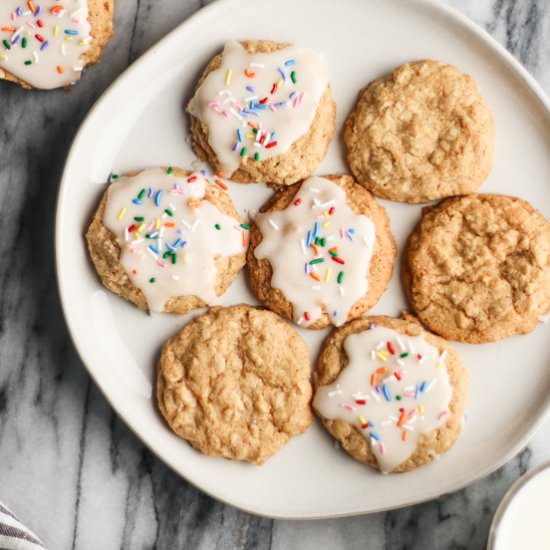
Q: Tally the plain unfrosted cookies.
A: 3